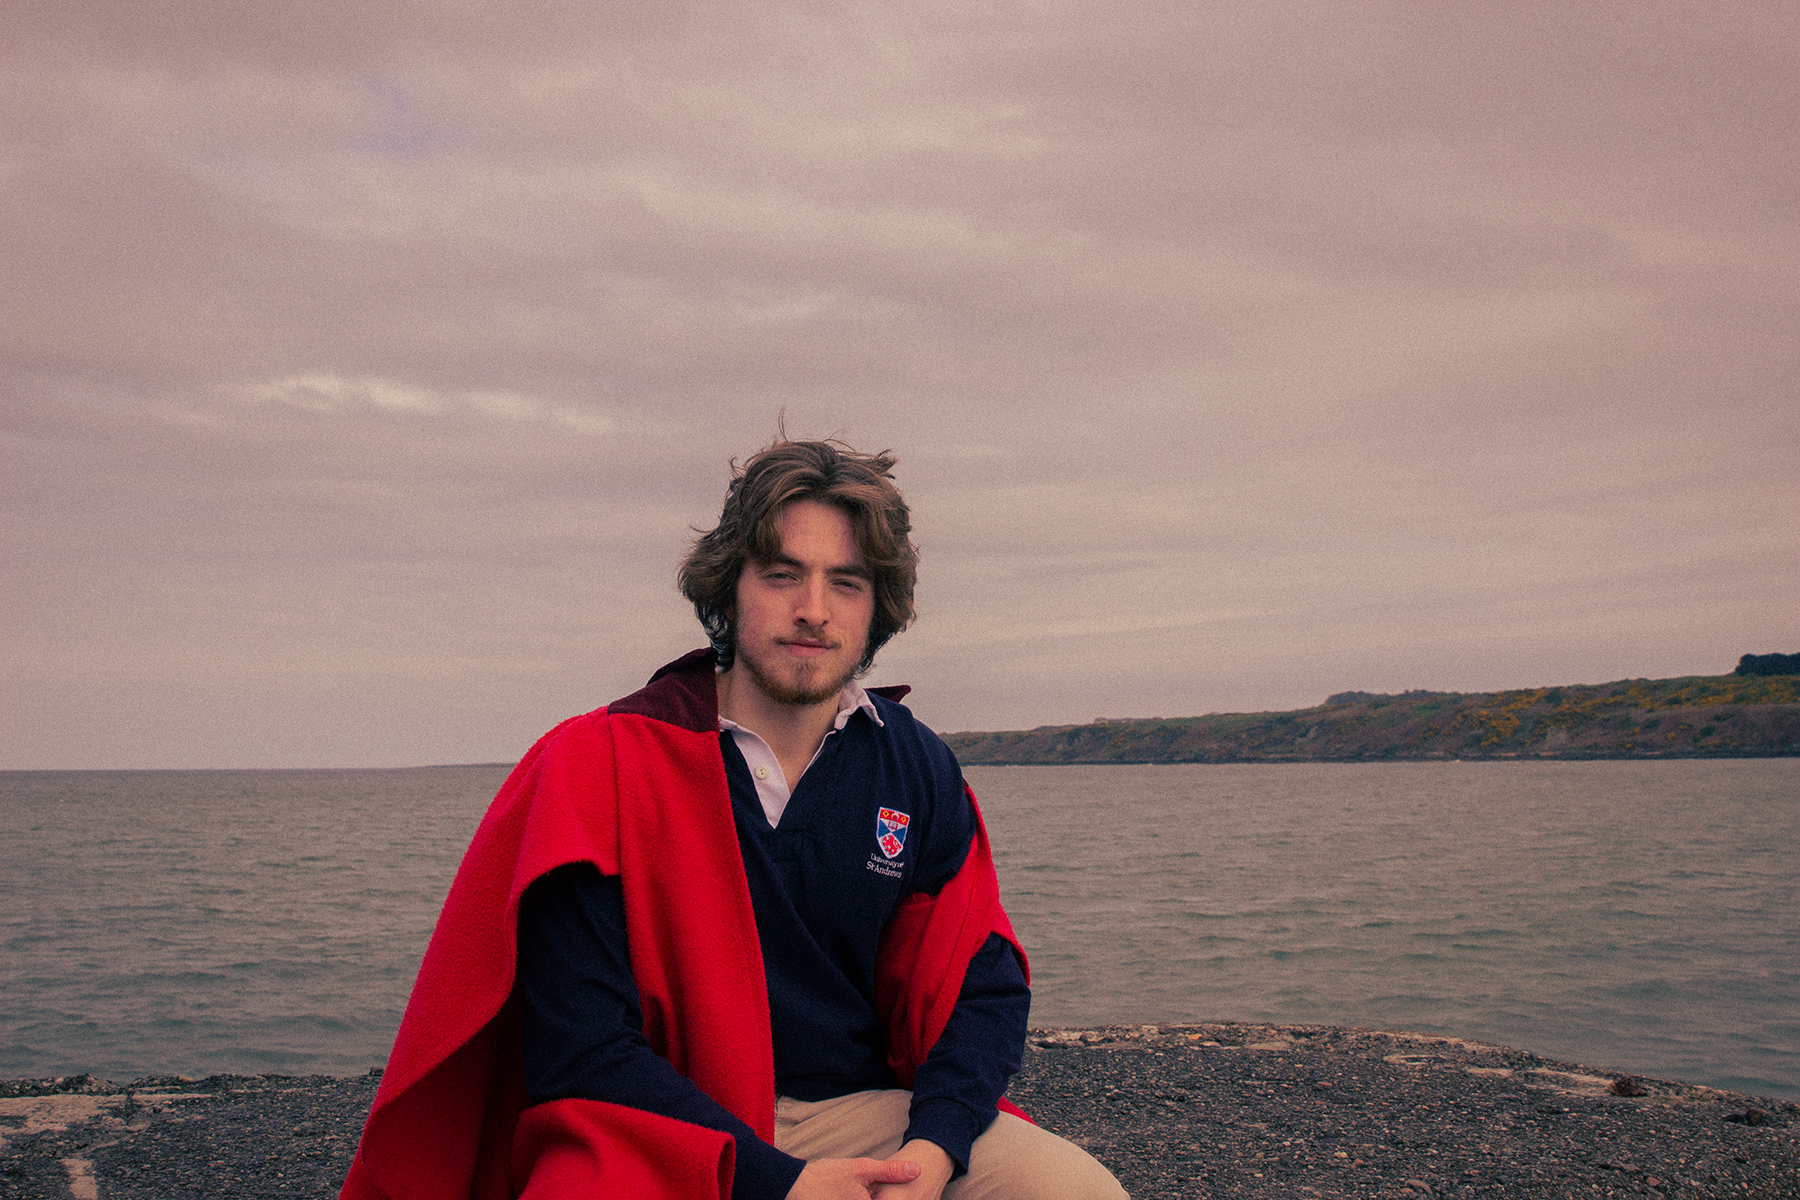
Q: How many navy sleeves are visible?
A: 2